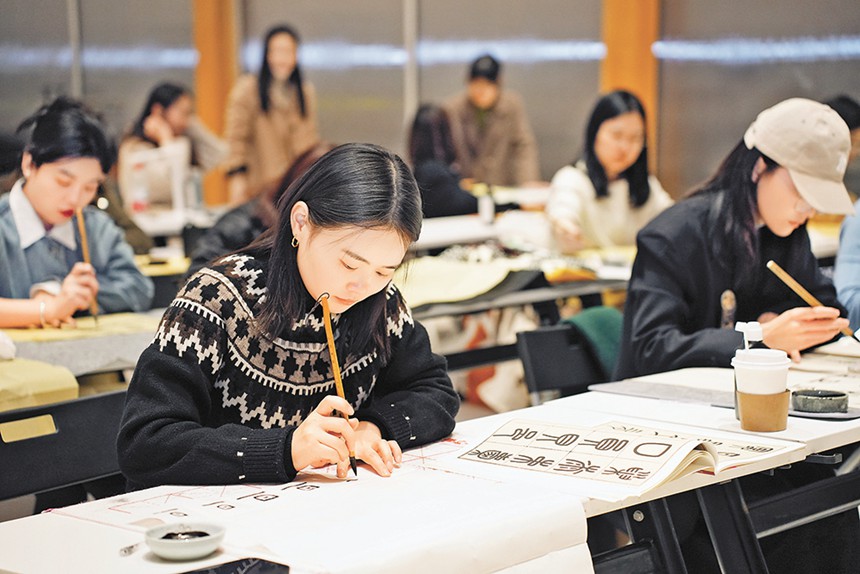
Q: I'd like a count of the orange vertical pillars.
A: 2